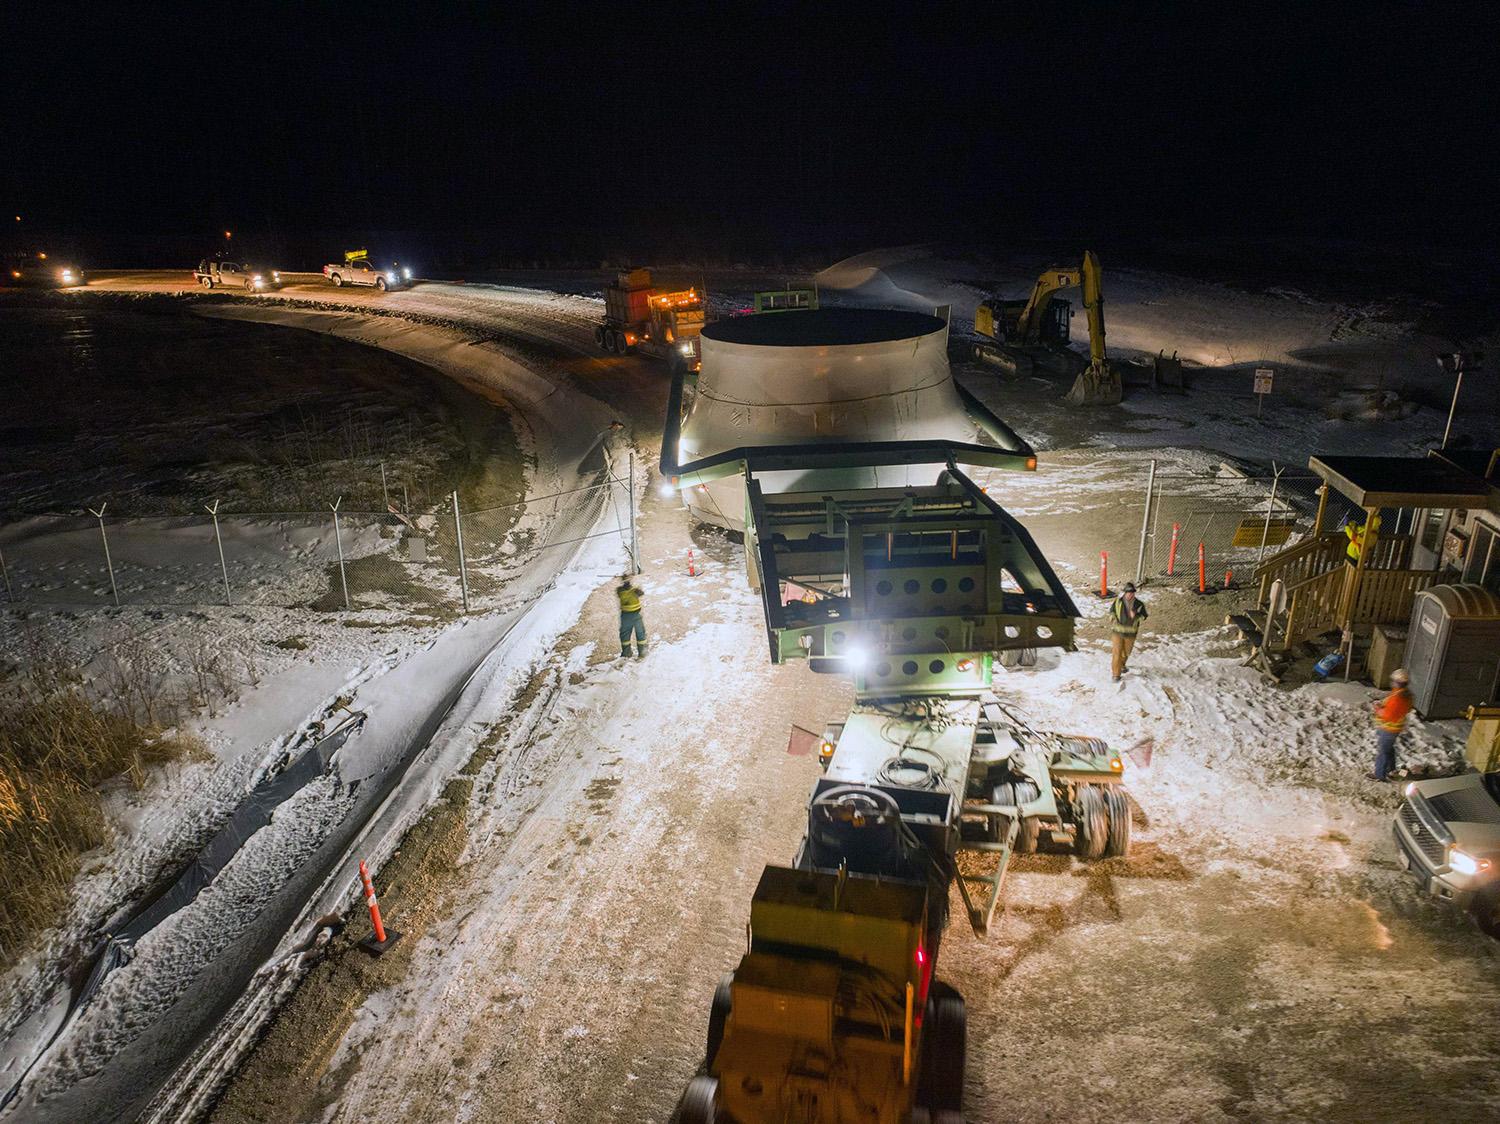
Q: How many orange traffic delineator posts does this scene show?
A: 6